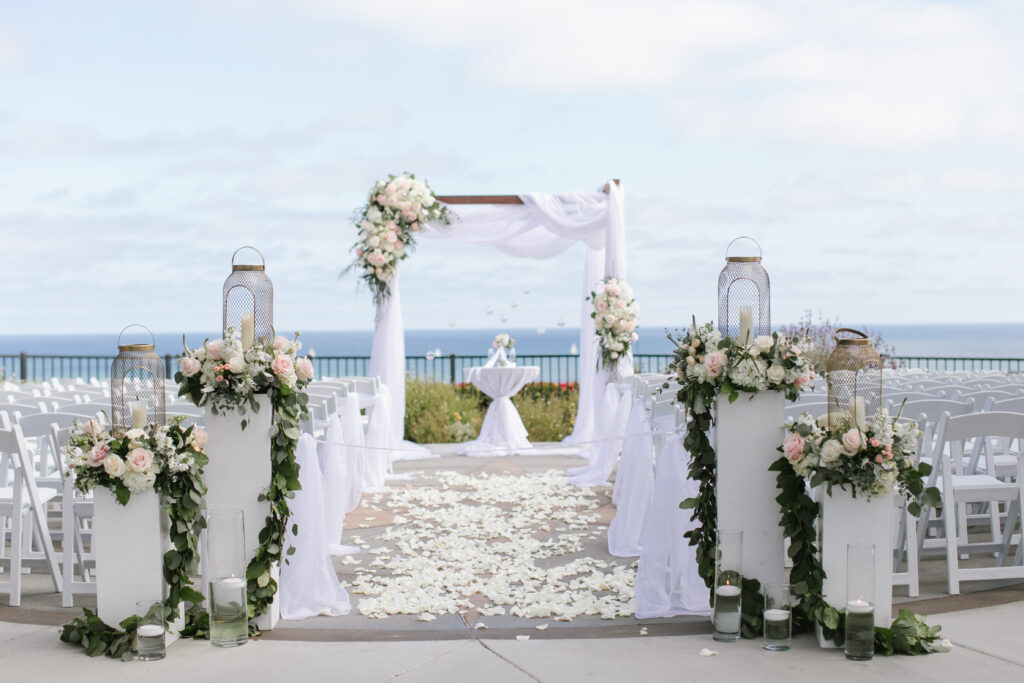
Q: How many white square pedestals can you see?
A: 4